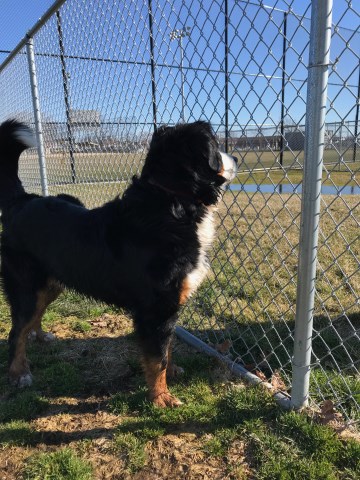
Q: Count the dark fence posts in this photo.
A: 5